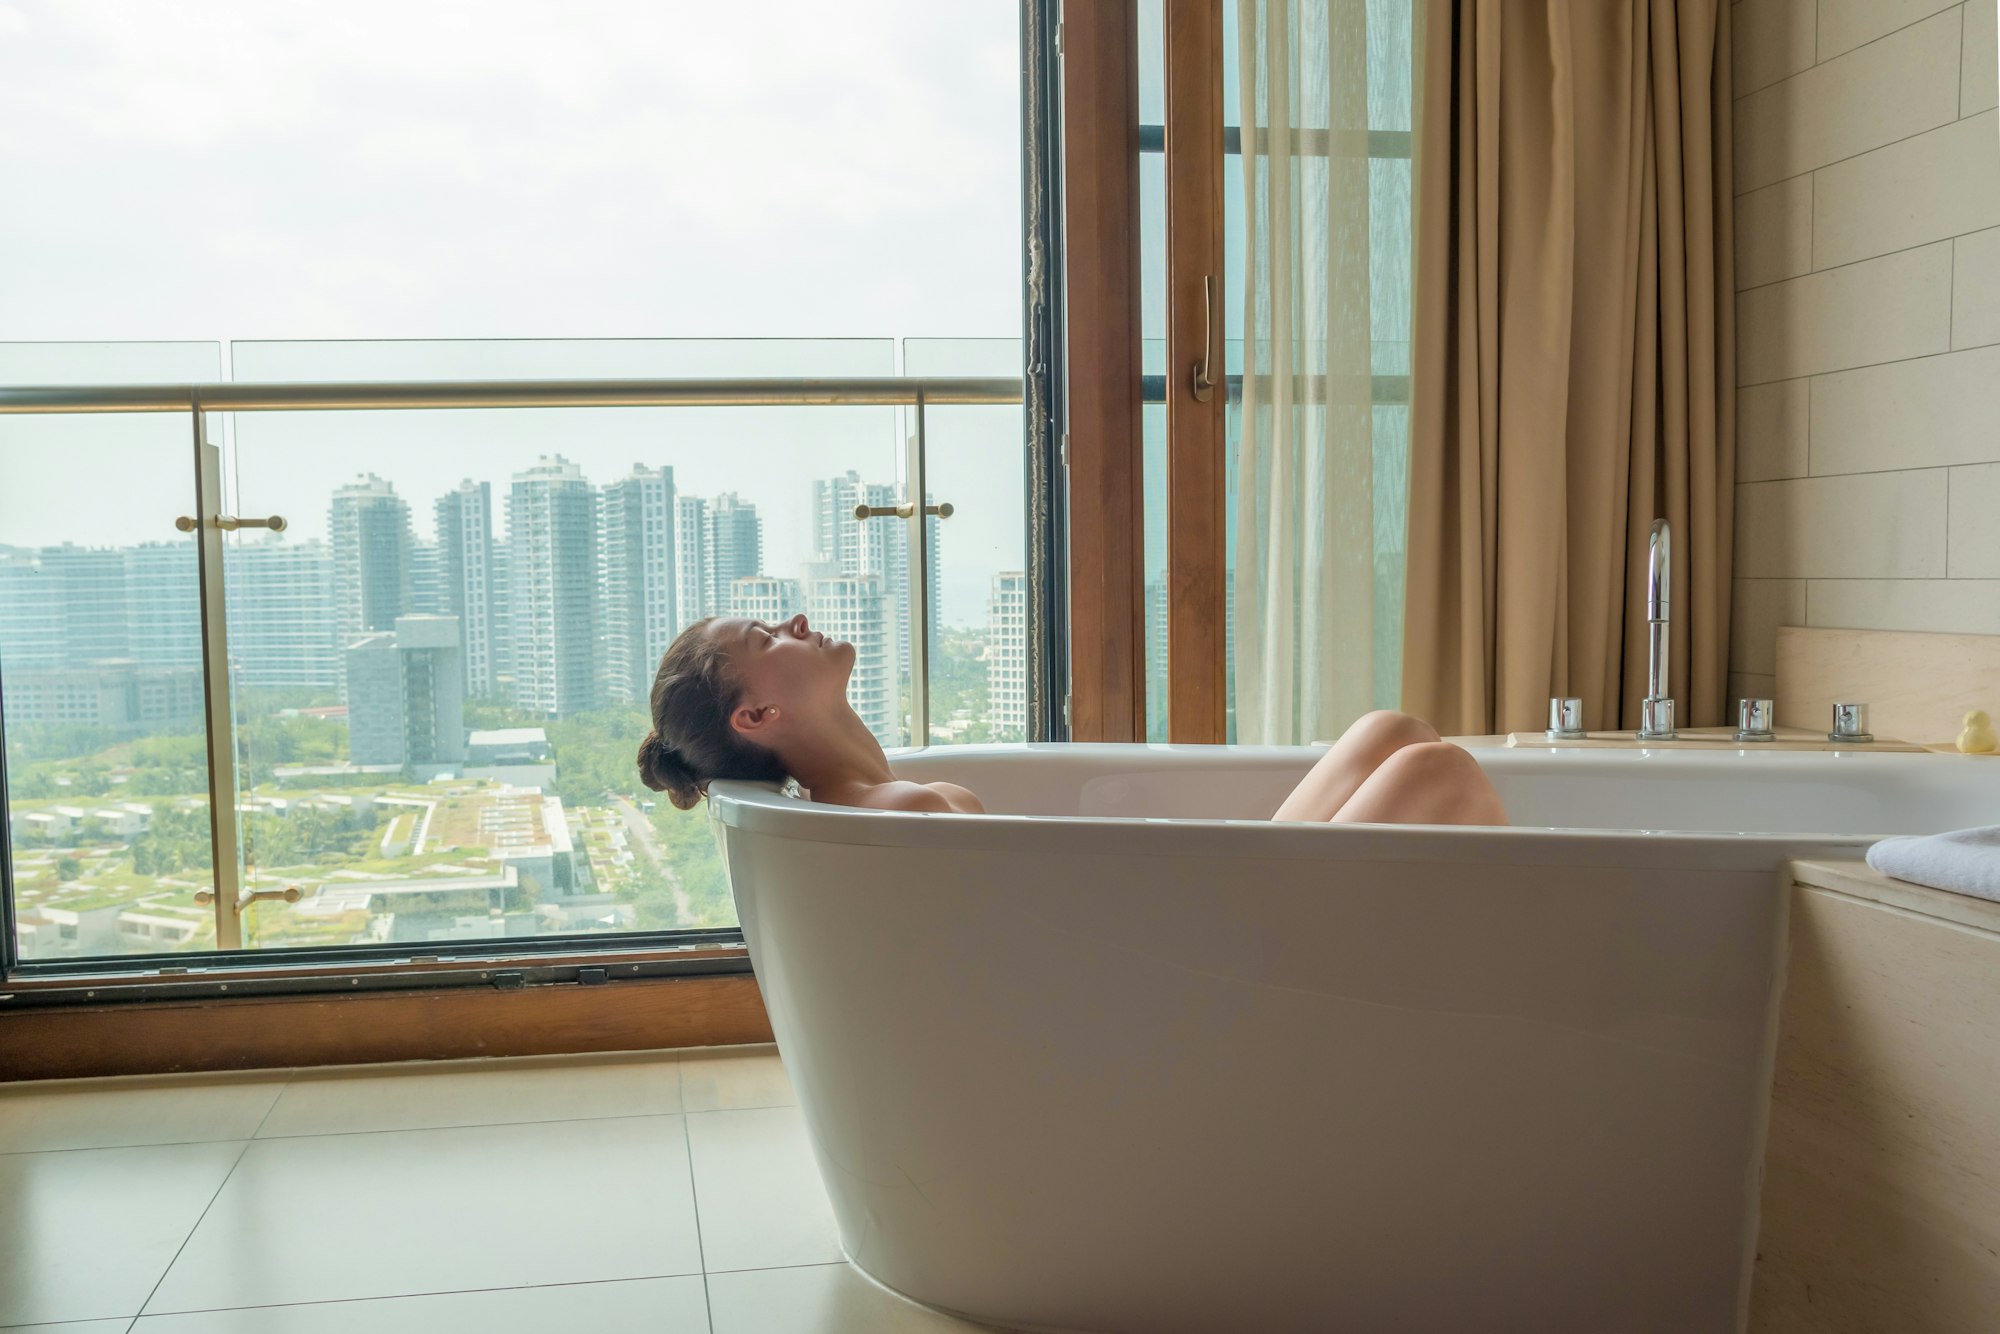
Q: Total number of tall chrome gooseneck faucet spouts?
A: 1